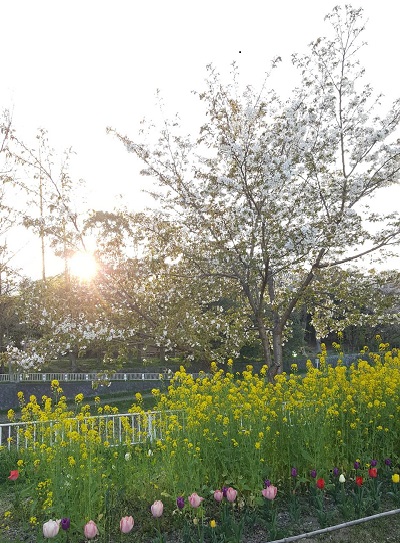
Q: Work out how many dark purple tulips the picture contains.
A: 10